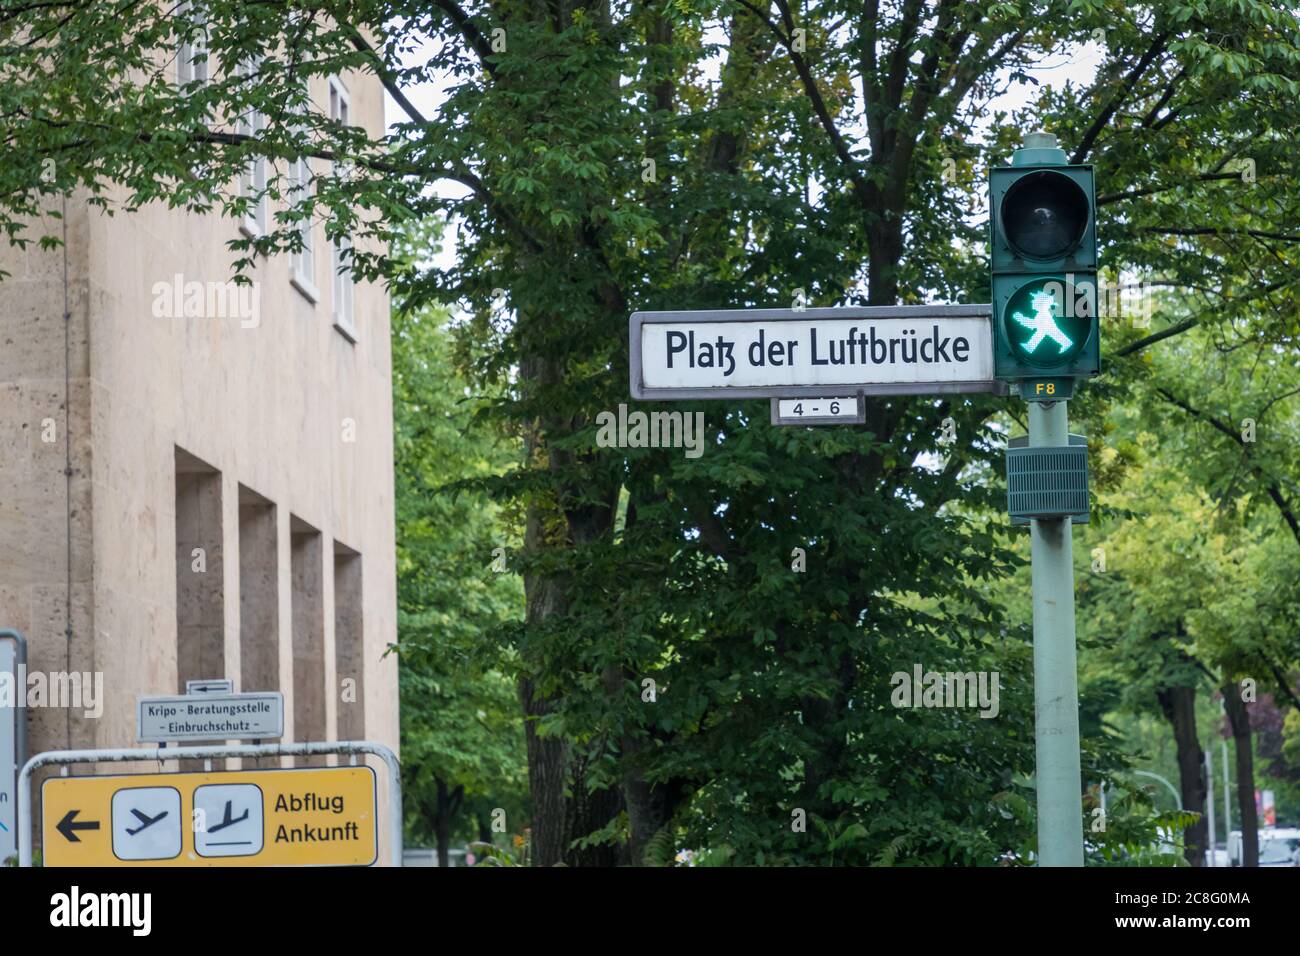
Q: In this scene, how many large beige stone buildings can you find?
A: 1